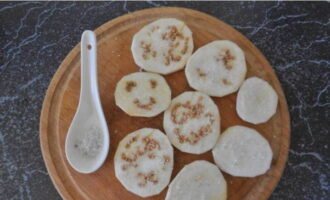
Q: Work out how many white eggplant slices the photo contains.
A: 8